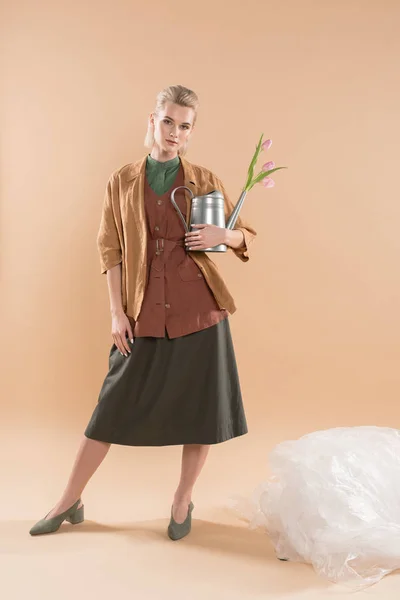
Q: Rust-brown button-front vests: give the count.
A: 1